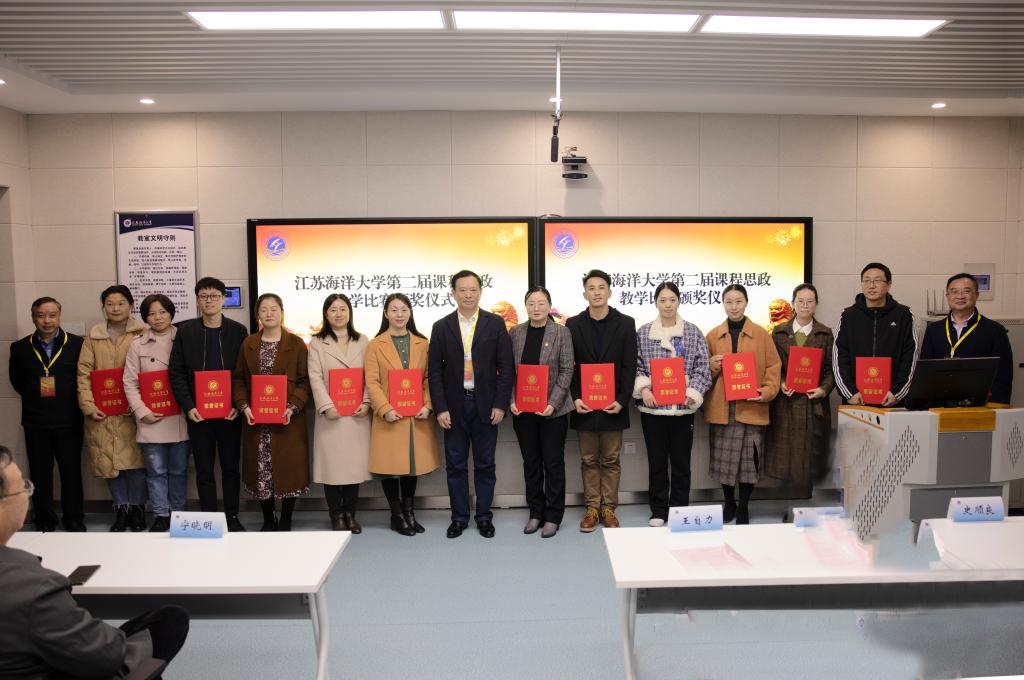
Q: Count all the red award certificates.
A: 12